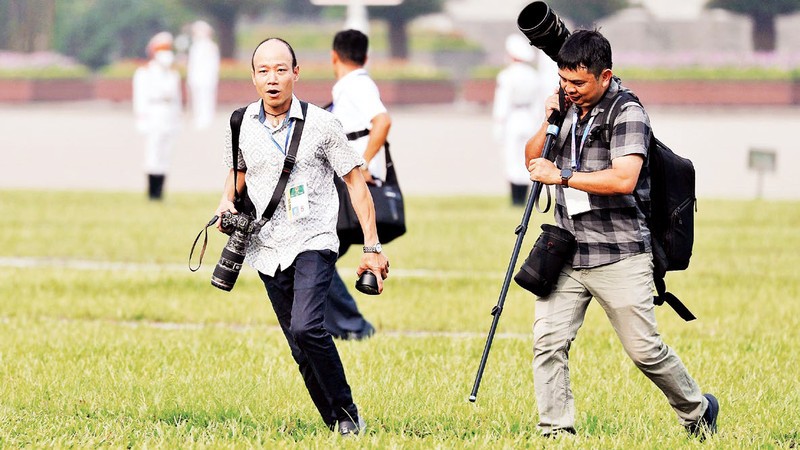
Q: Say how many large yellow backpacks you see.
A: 0